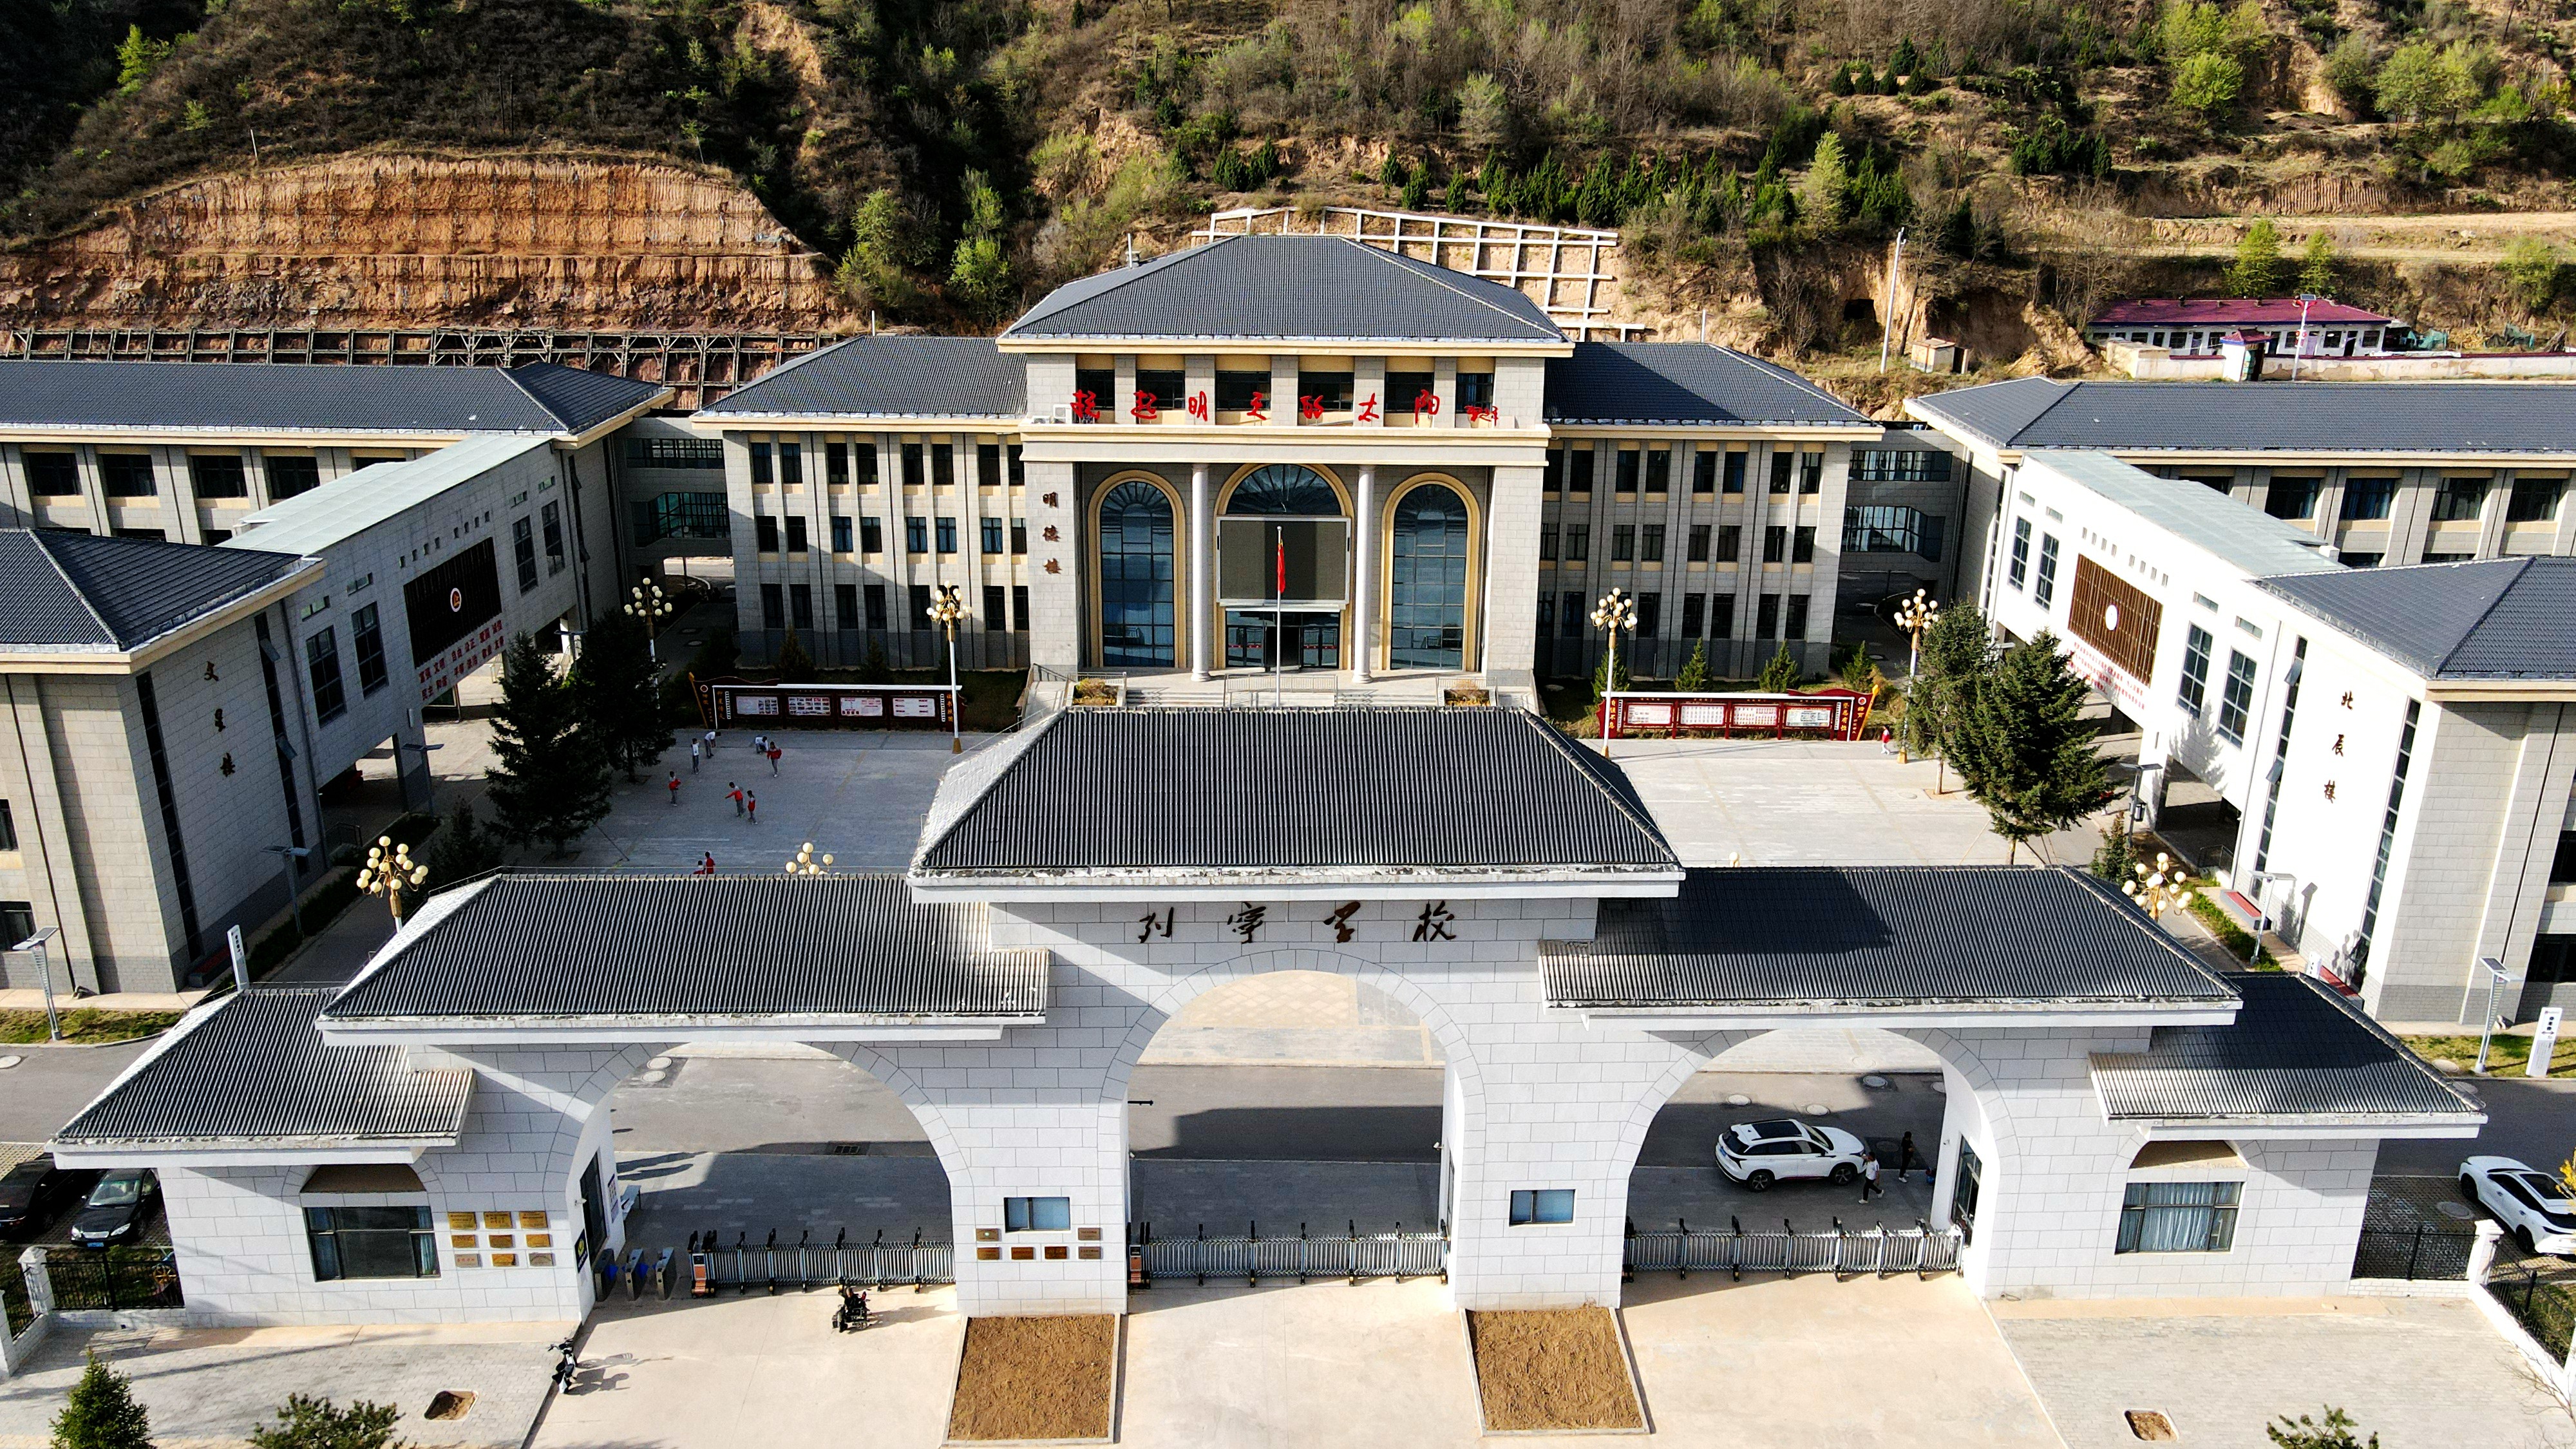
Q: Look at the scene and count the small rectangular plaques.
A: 15